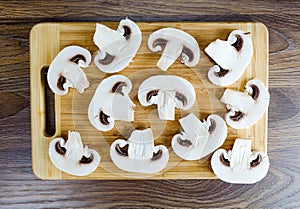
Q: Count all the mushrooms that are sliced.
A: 11